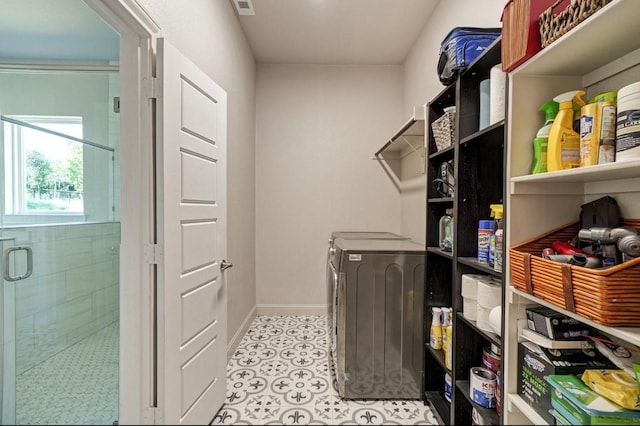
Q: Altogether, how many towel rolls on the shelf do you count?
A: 2